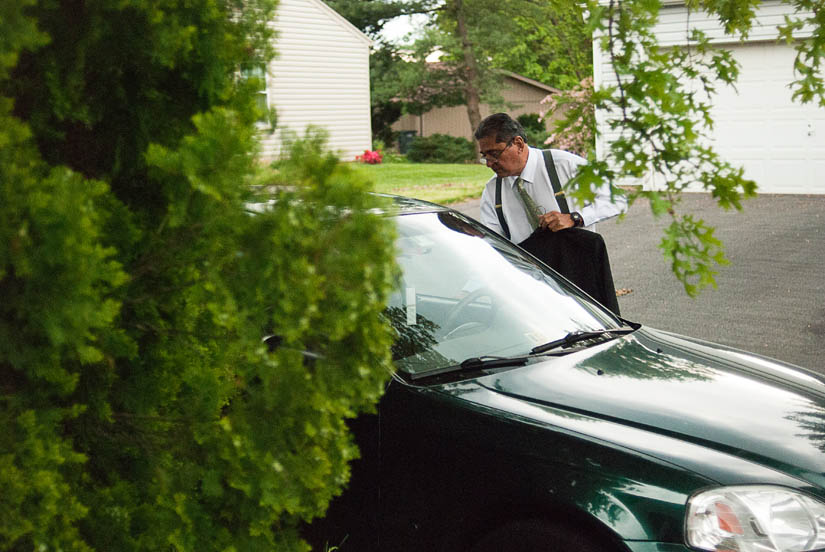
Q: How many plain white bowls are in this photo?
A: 0